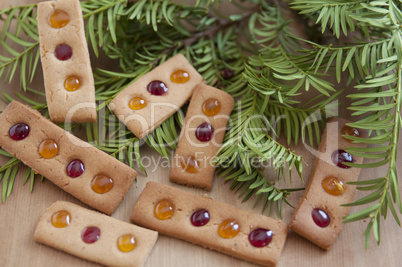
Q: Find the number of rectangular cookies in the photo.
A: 7